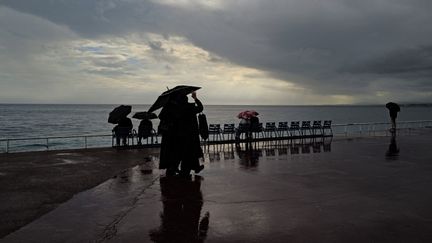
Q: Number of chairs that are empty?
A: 8